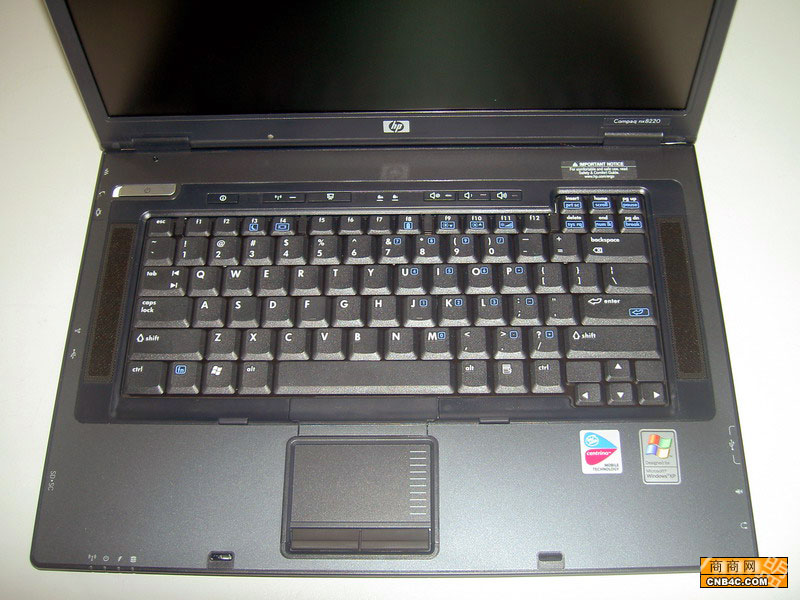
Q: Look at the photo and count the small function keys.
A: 12